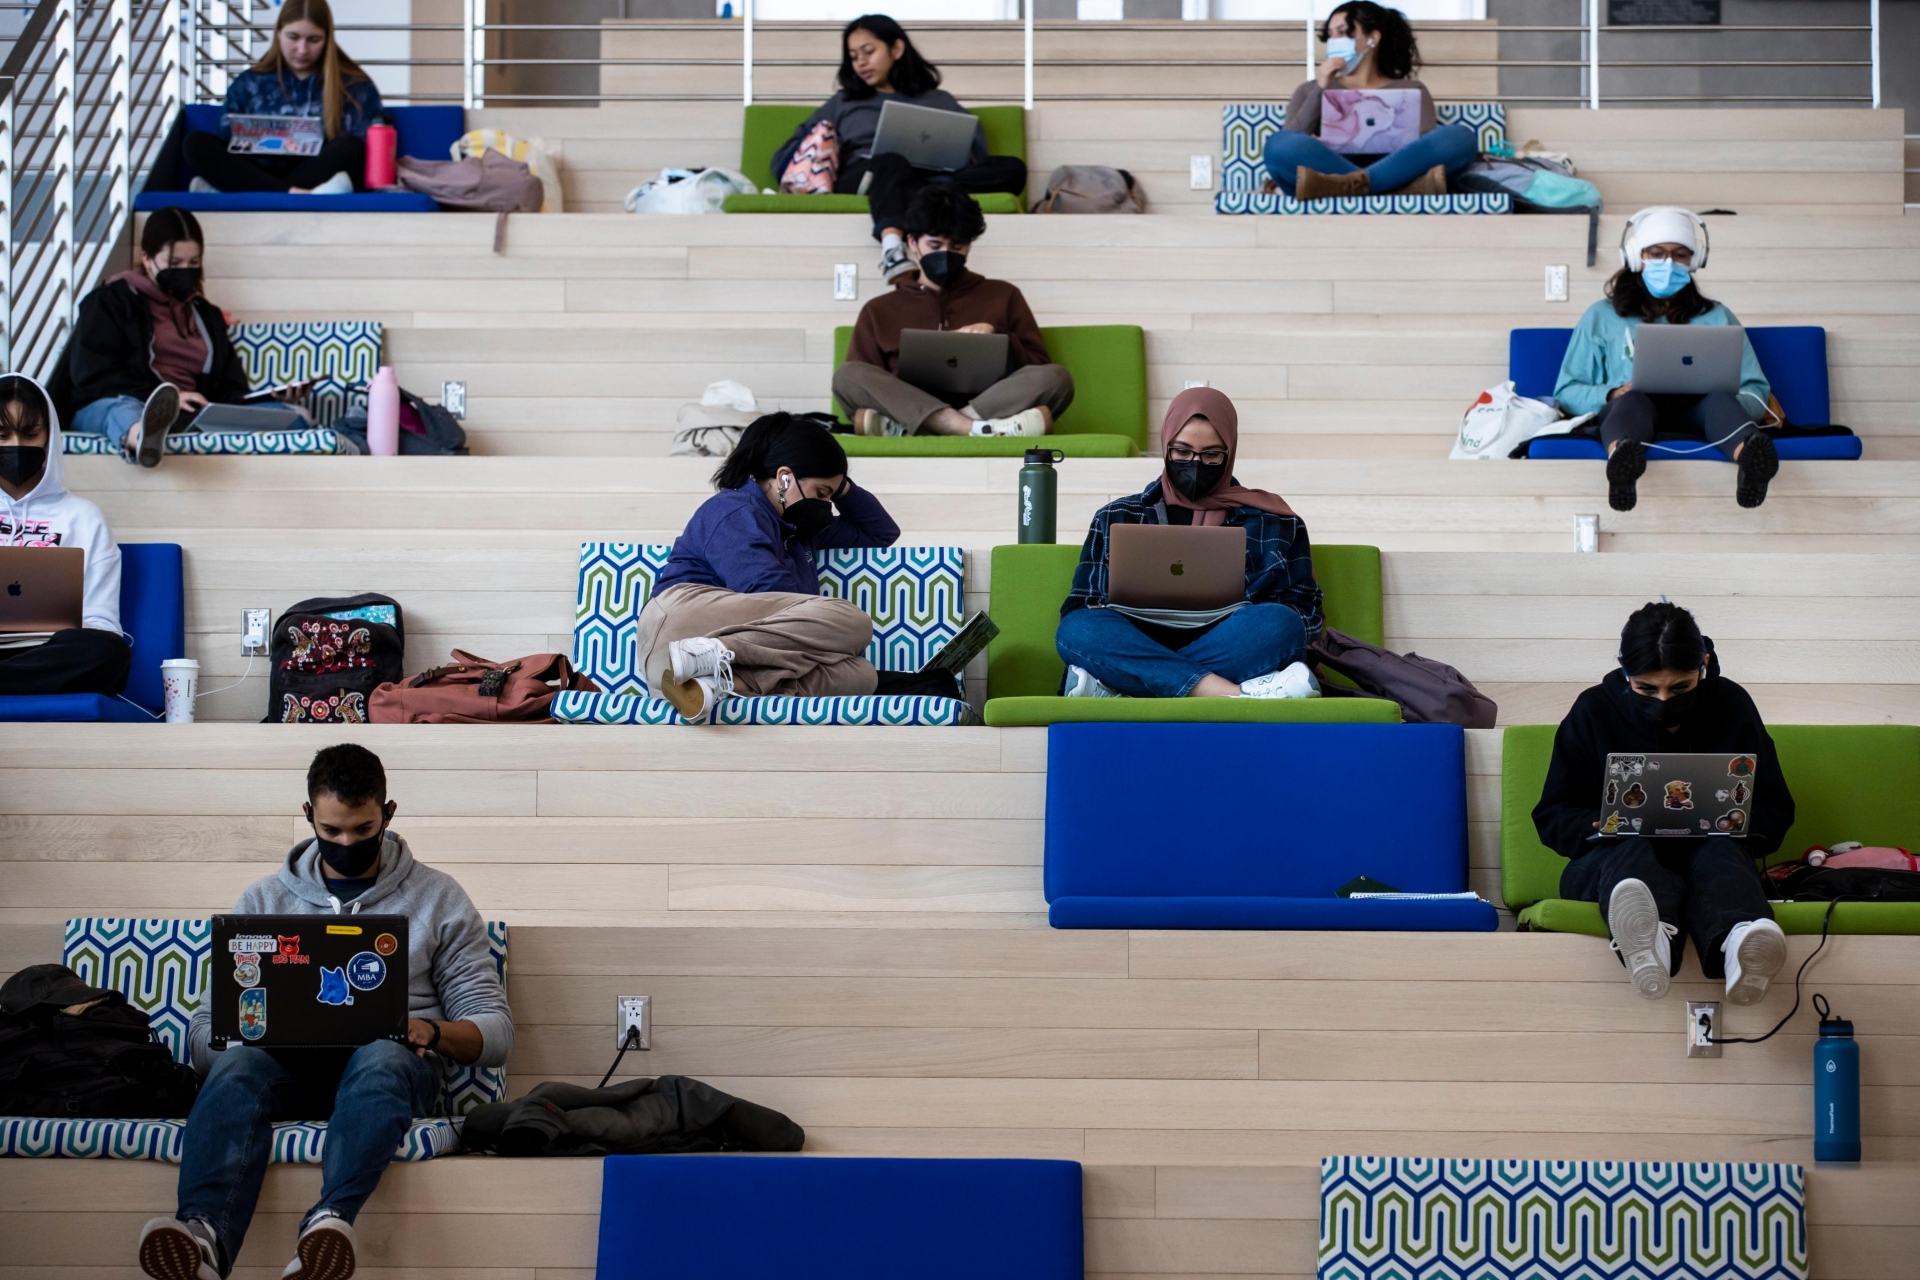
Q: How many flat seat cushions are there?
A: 12